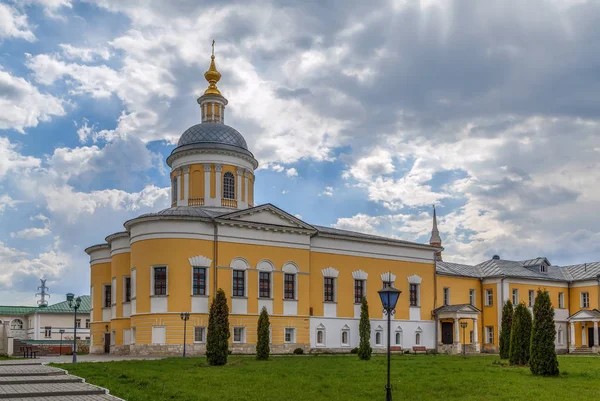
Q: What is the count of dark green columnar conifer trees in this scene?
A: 6